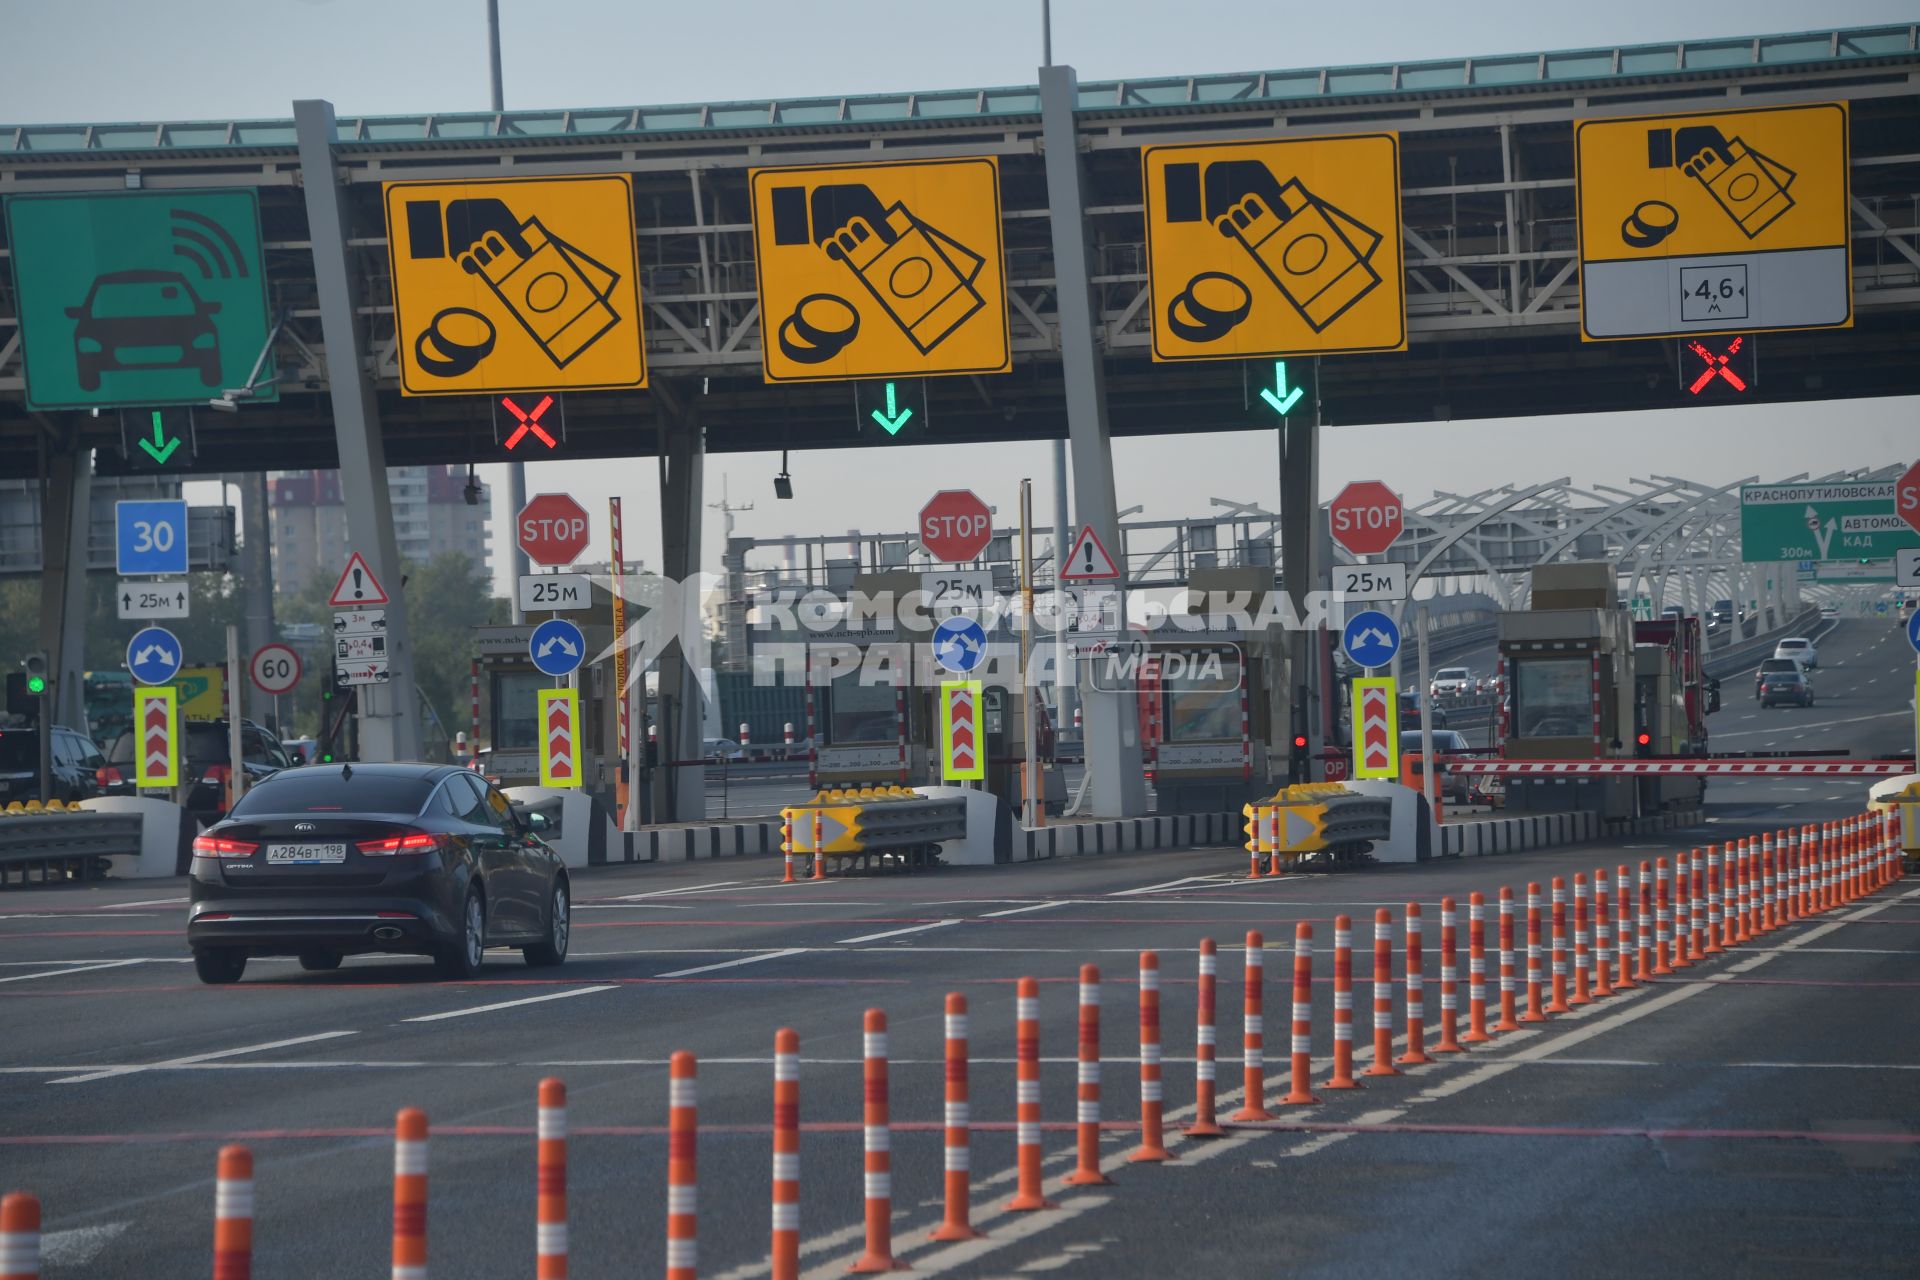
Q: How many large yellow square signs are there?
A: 4